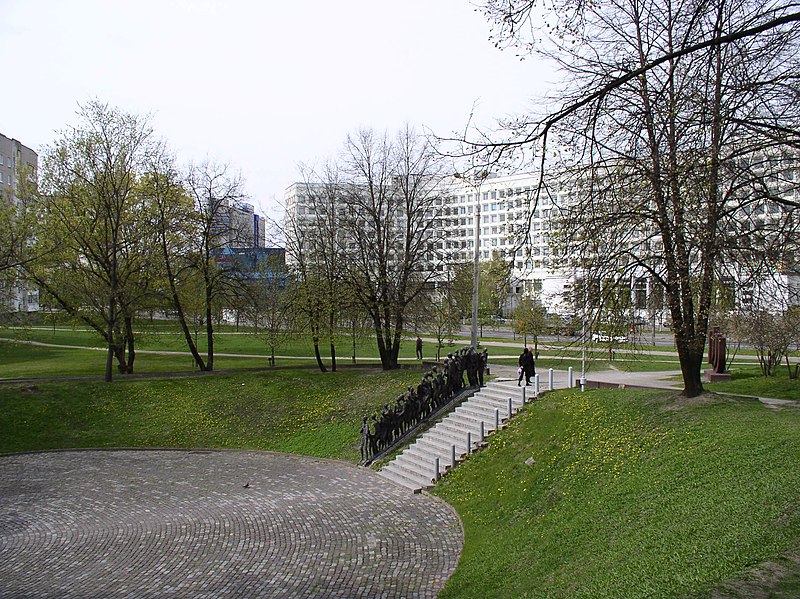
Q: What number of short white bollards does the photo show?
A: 10